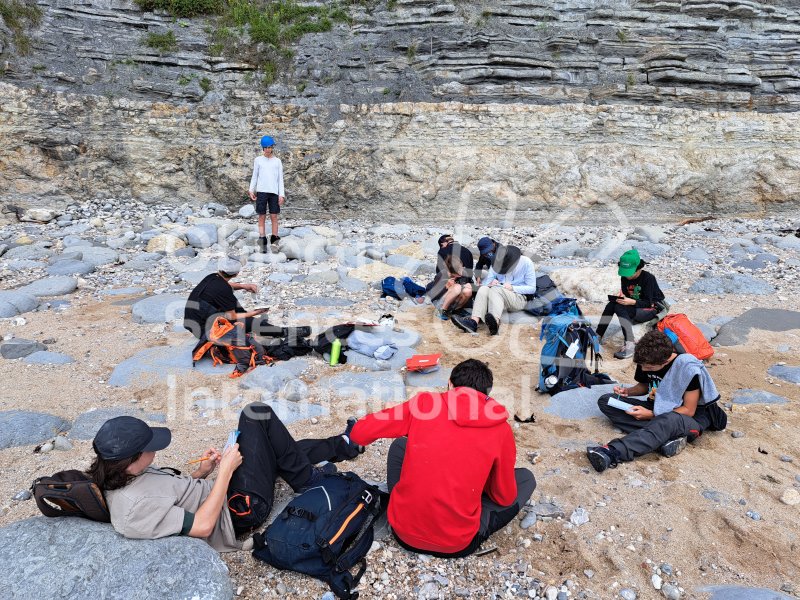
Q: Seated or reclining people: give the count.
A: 9